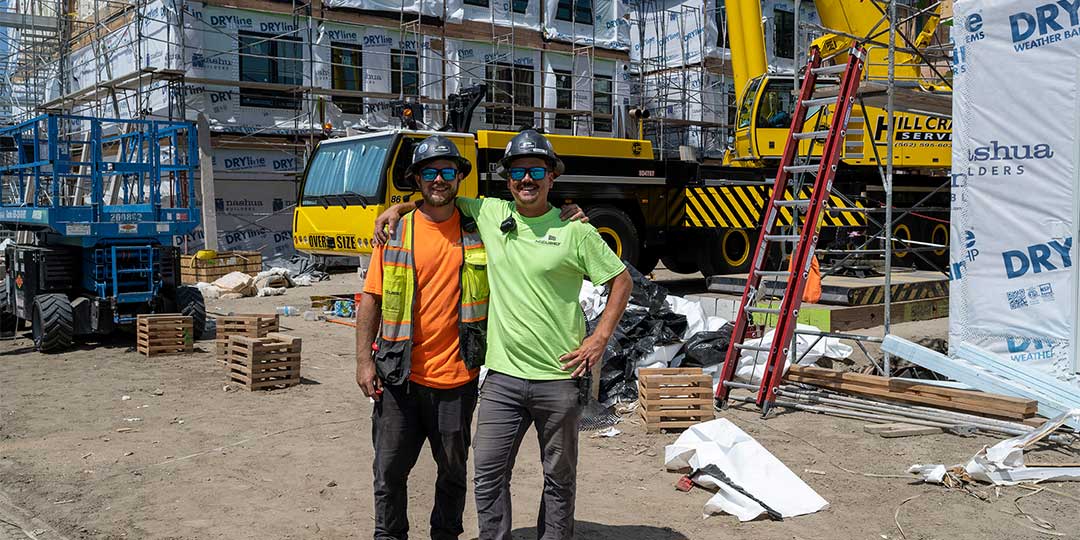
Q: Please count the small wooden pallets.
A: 4